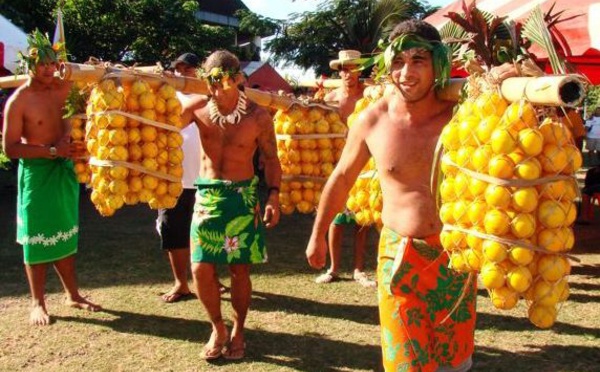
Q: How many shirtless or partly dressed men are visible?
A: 4